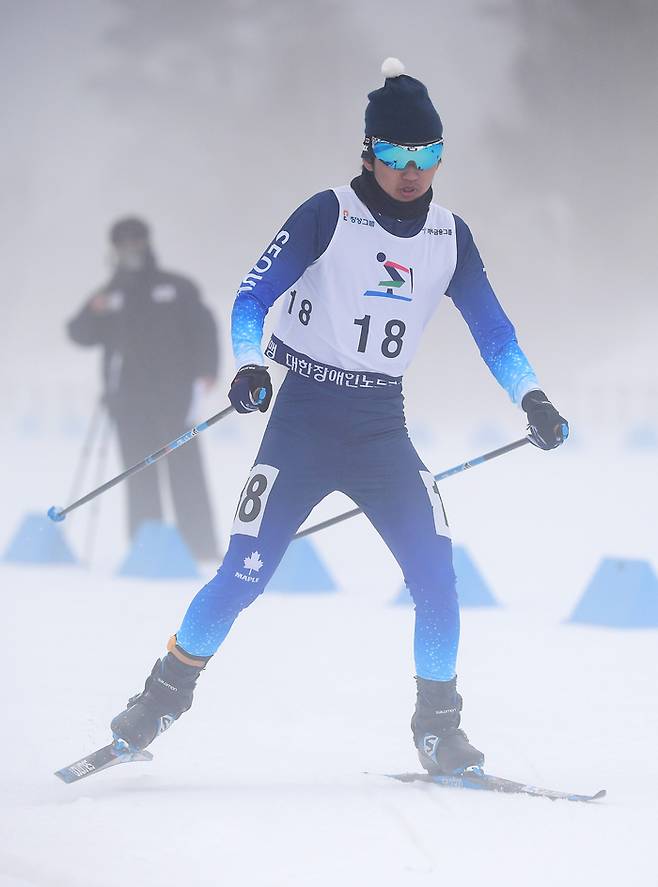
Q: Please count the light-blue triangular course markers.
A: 5